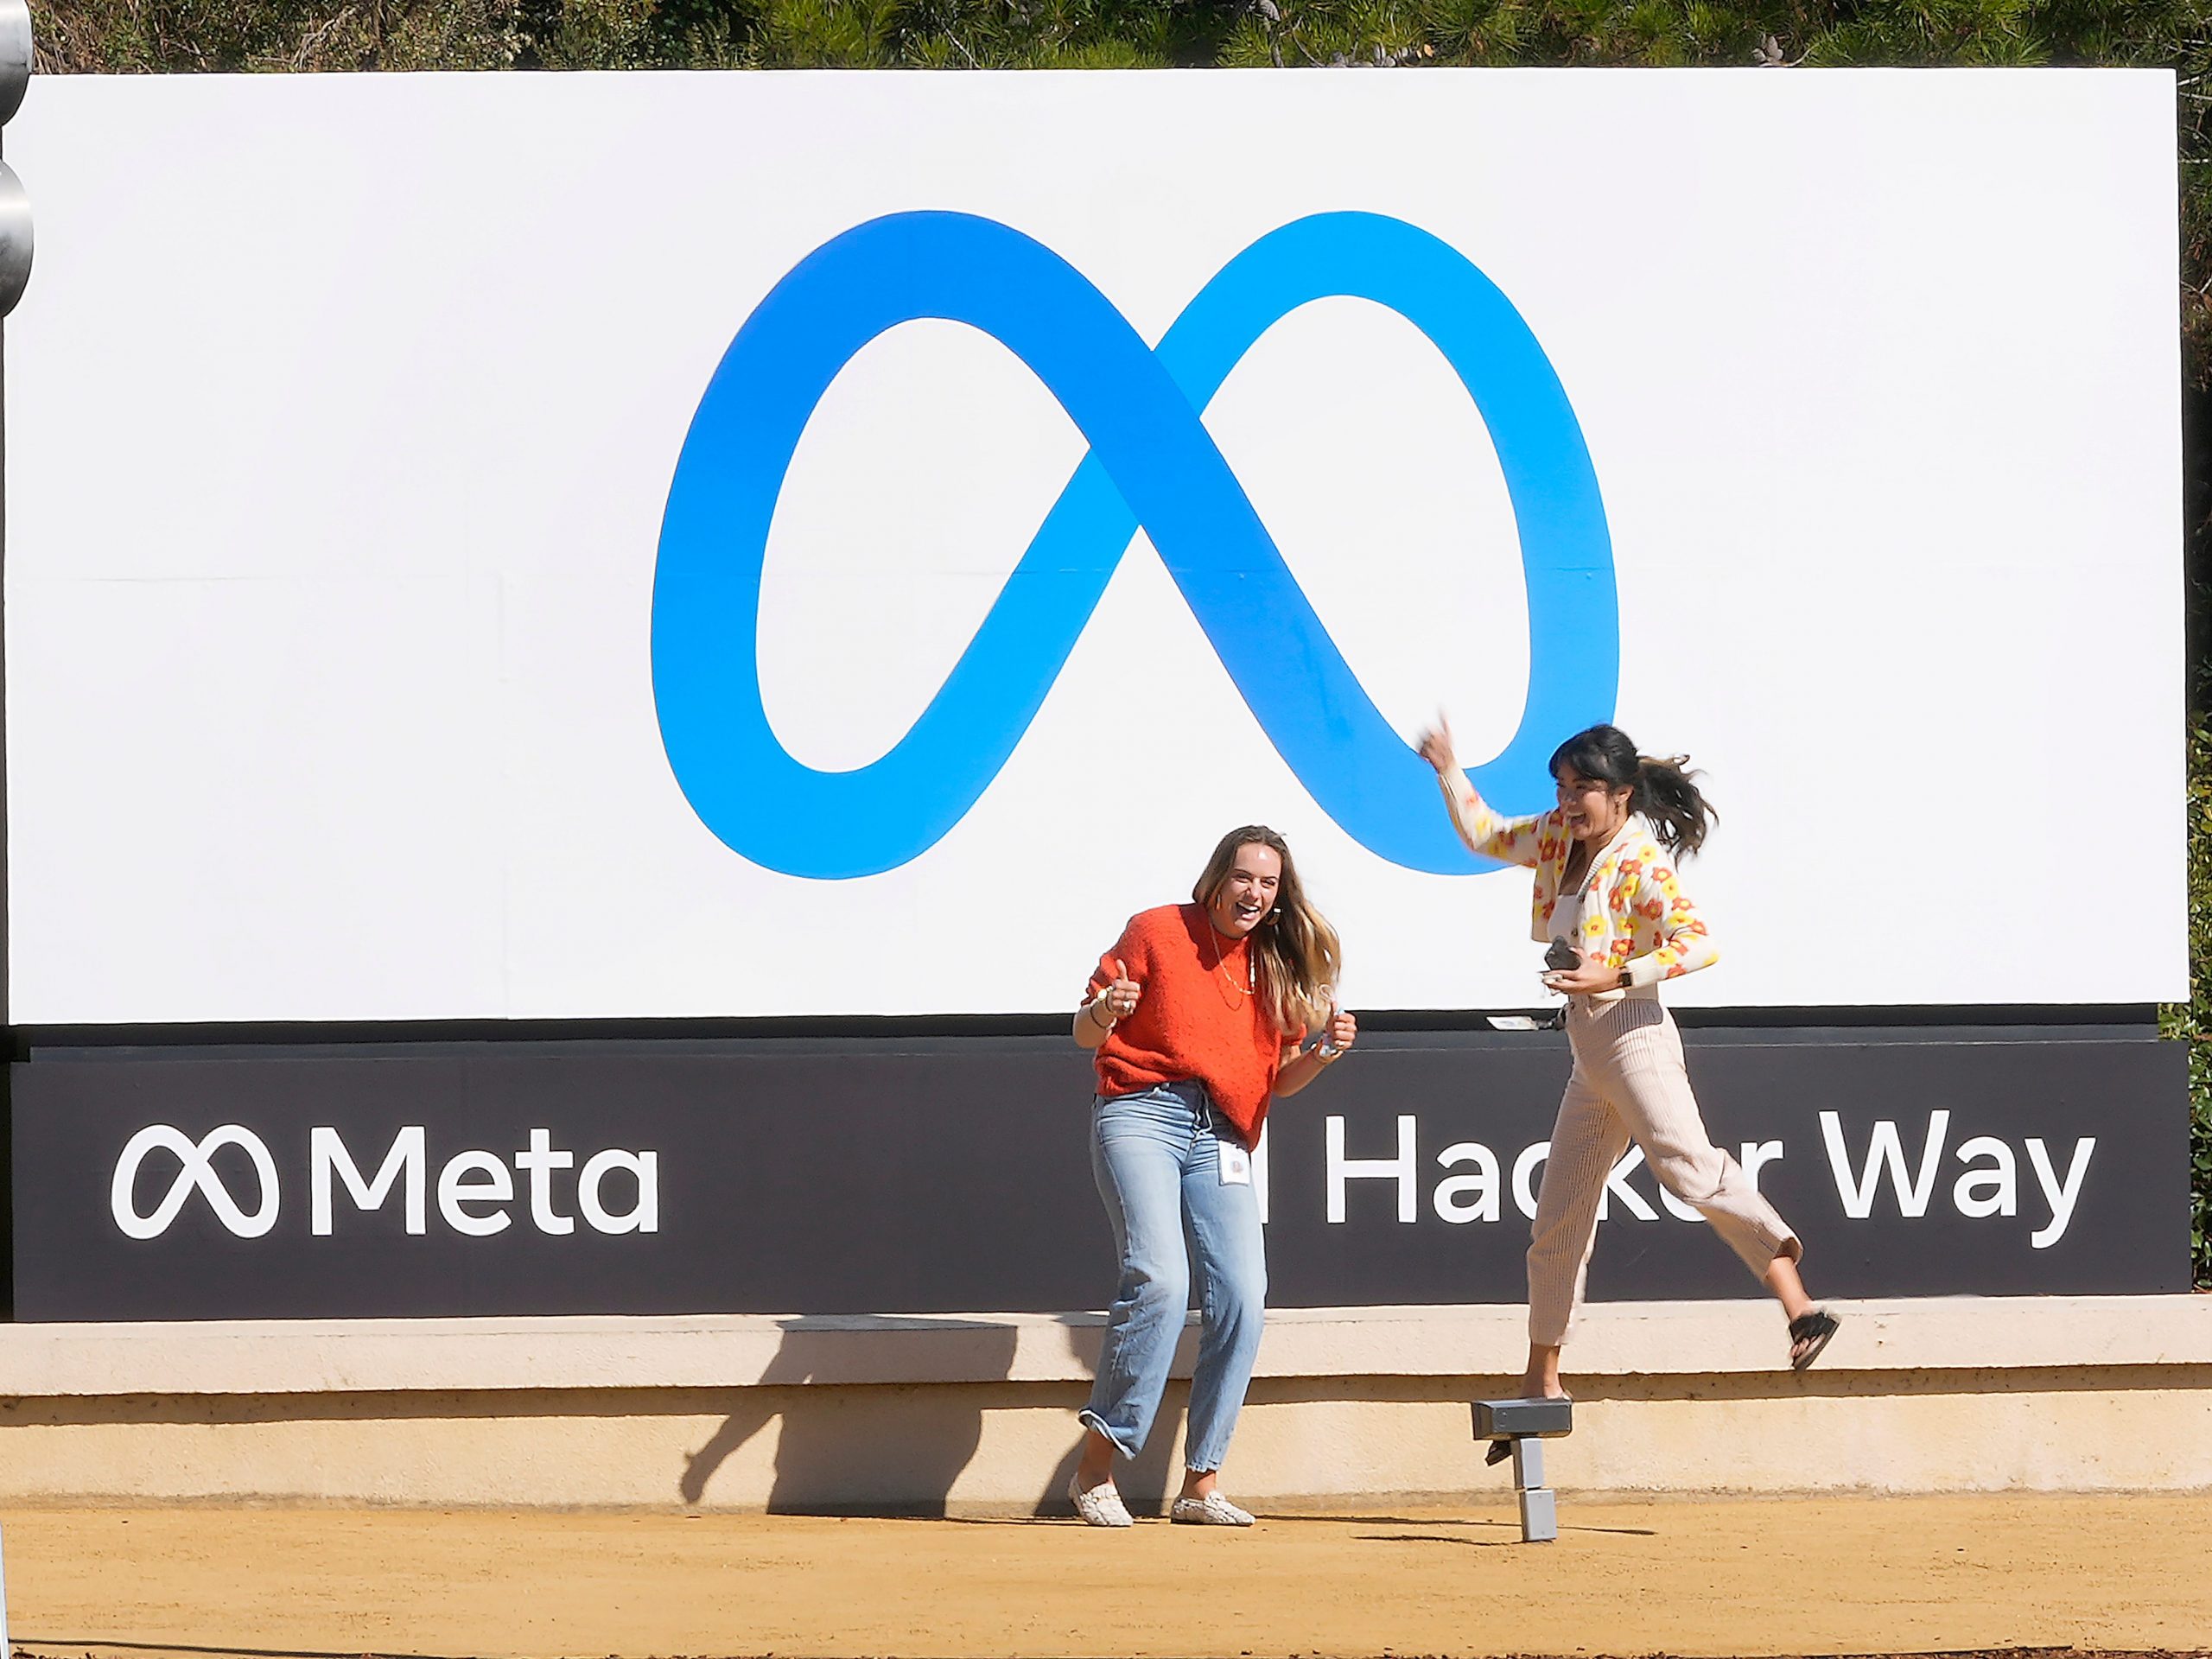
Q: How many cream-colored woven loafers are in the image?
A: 2